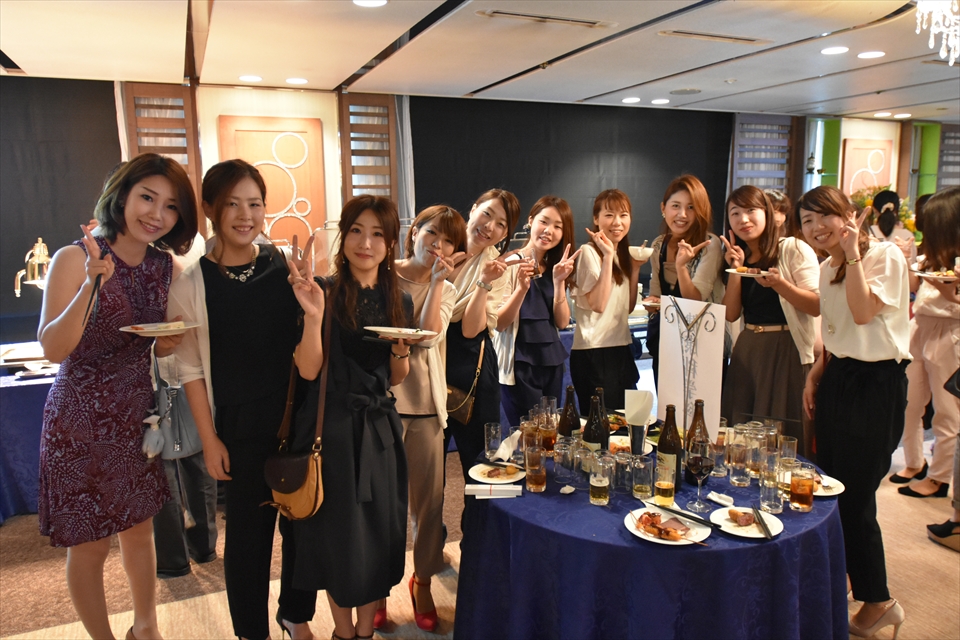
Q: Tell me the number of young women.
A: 10